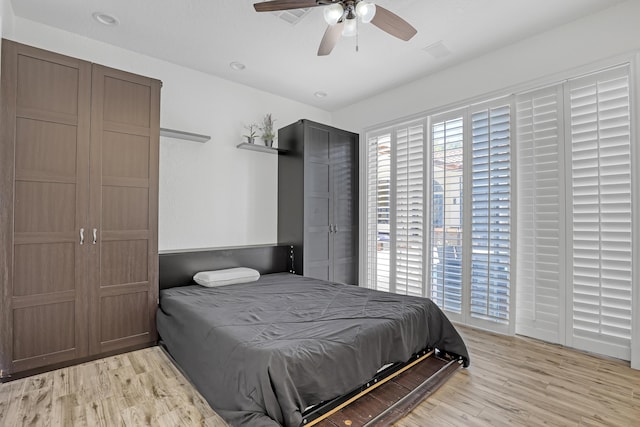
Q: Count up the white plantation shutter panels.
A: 6